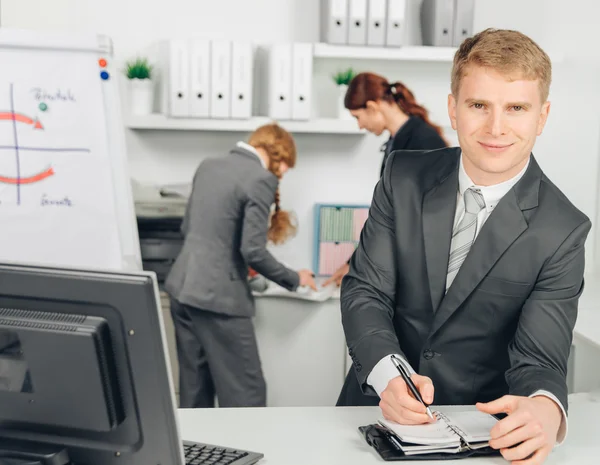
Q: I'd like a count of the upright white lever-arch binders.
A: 12